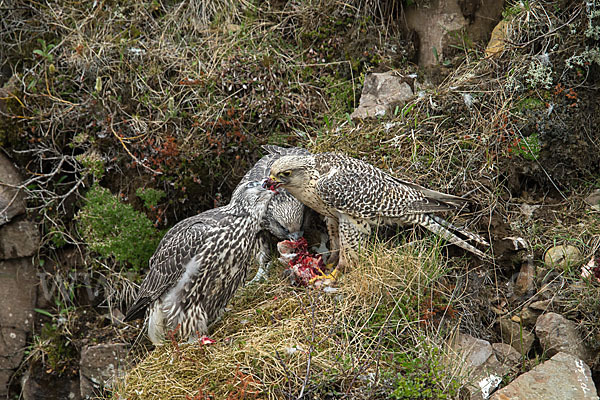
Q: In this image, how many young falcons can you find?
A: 2